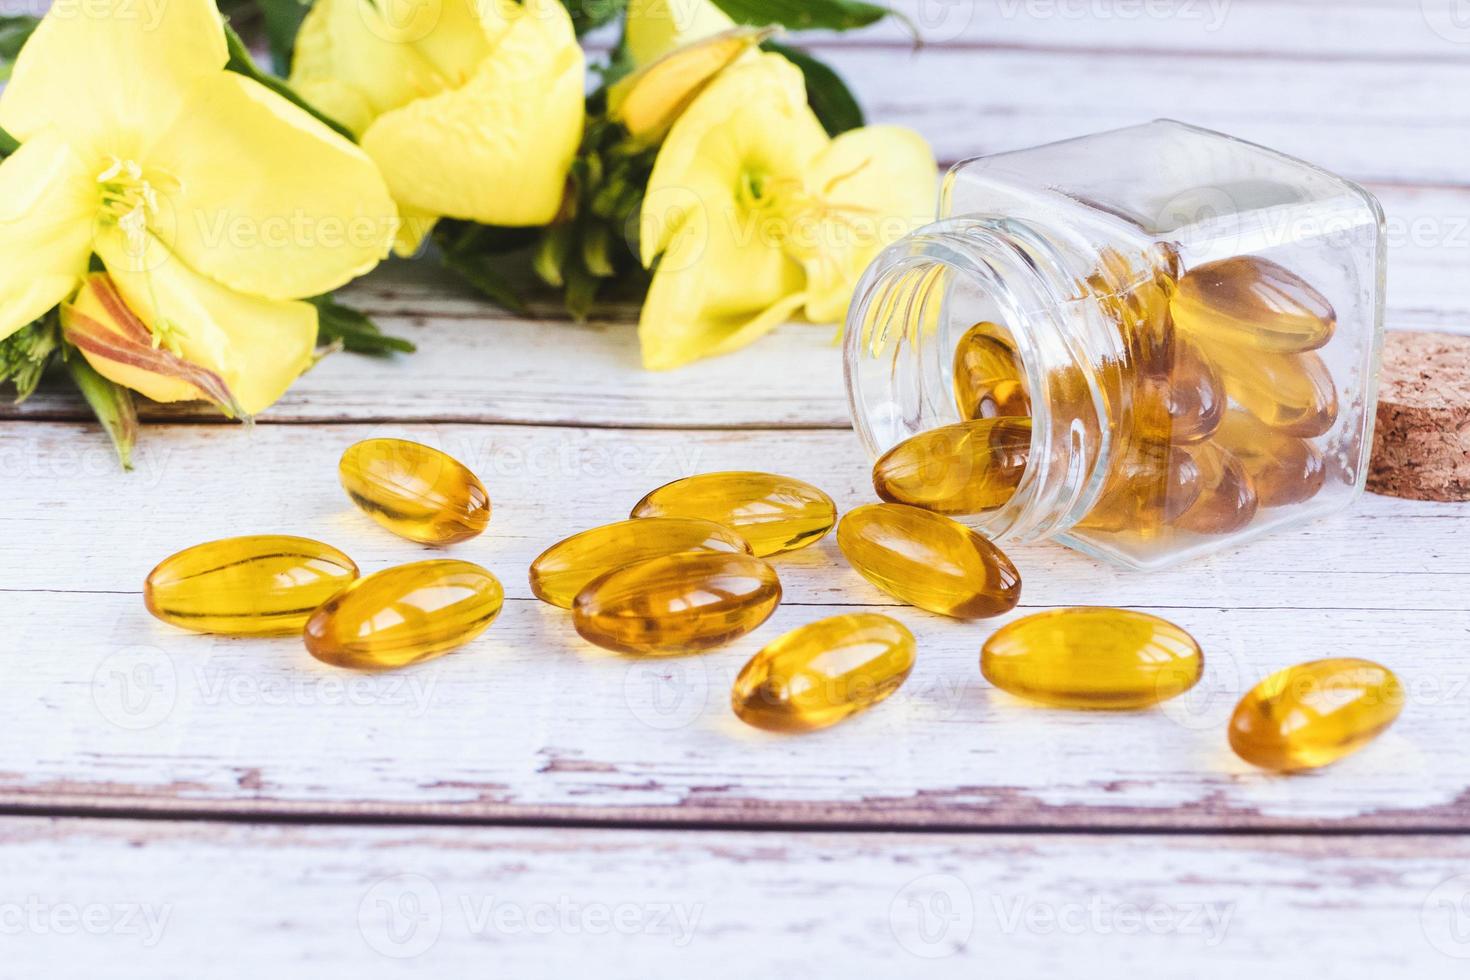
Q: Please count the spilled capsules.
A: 10